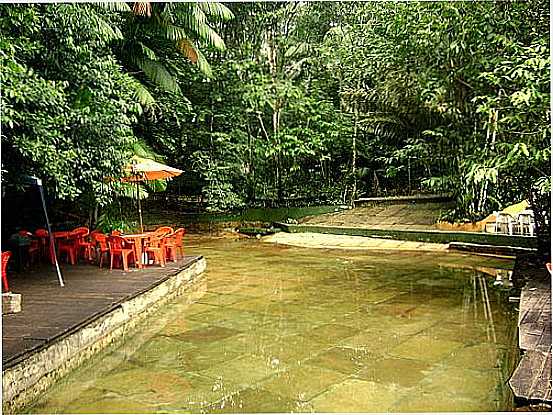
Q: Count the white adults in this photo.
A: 0